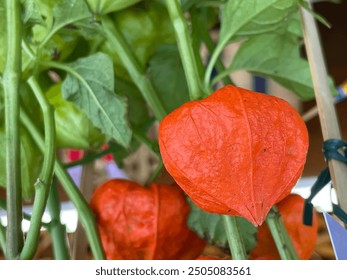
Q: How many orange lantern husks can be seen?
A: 3